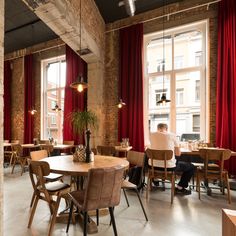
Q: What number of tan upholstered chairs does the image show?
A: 1